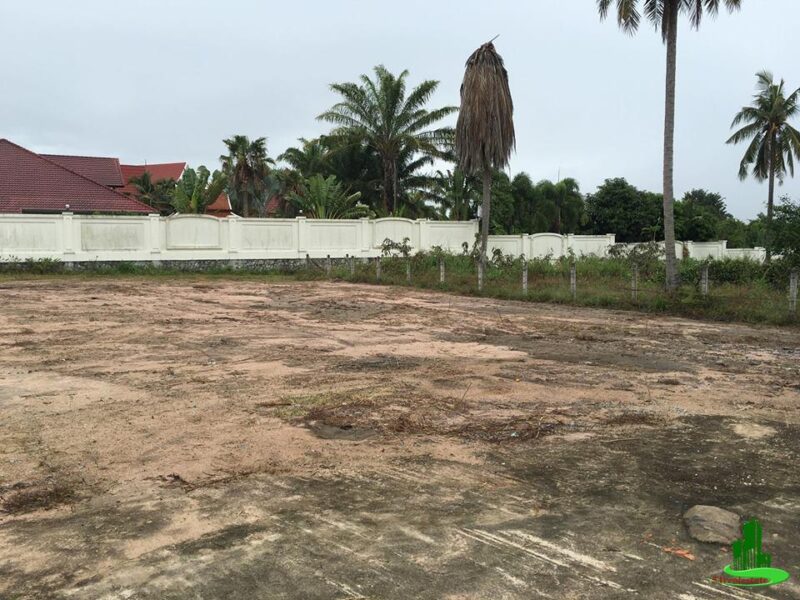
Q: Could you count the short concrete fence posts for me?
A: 13